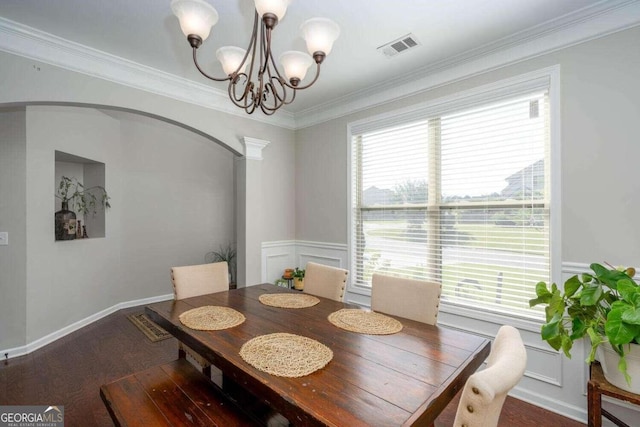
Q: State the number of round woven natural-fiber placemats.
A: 4